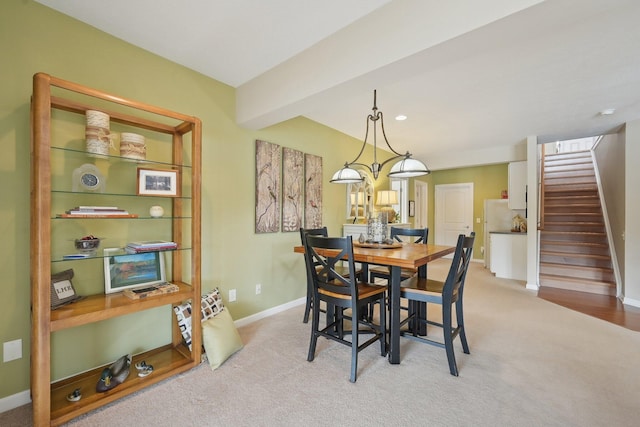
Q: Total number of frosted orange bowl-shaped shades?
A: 0